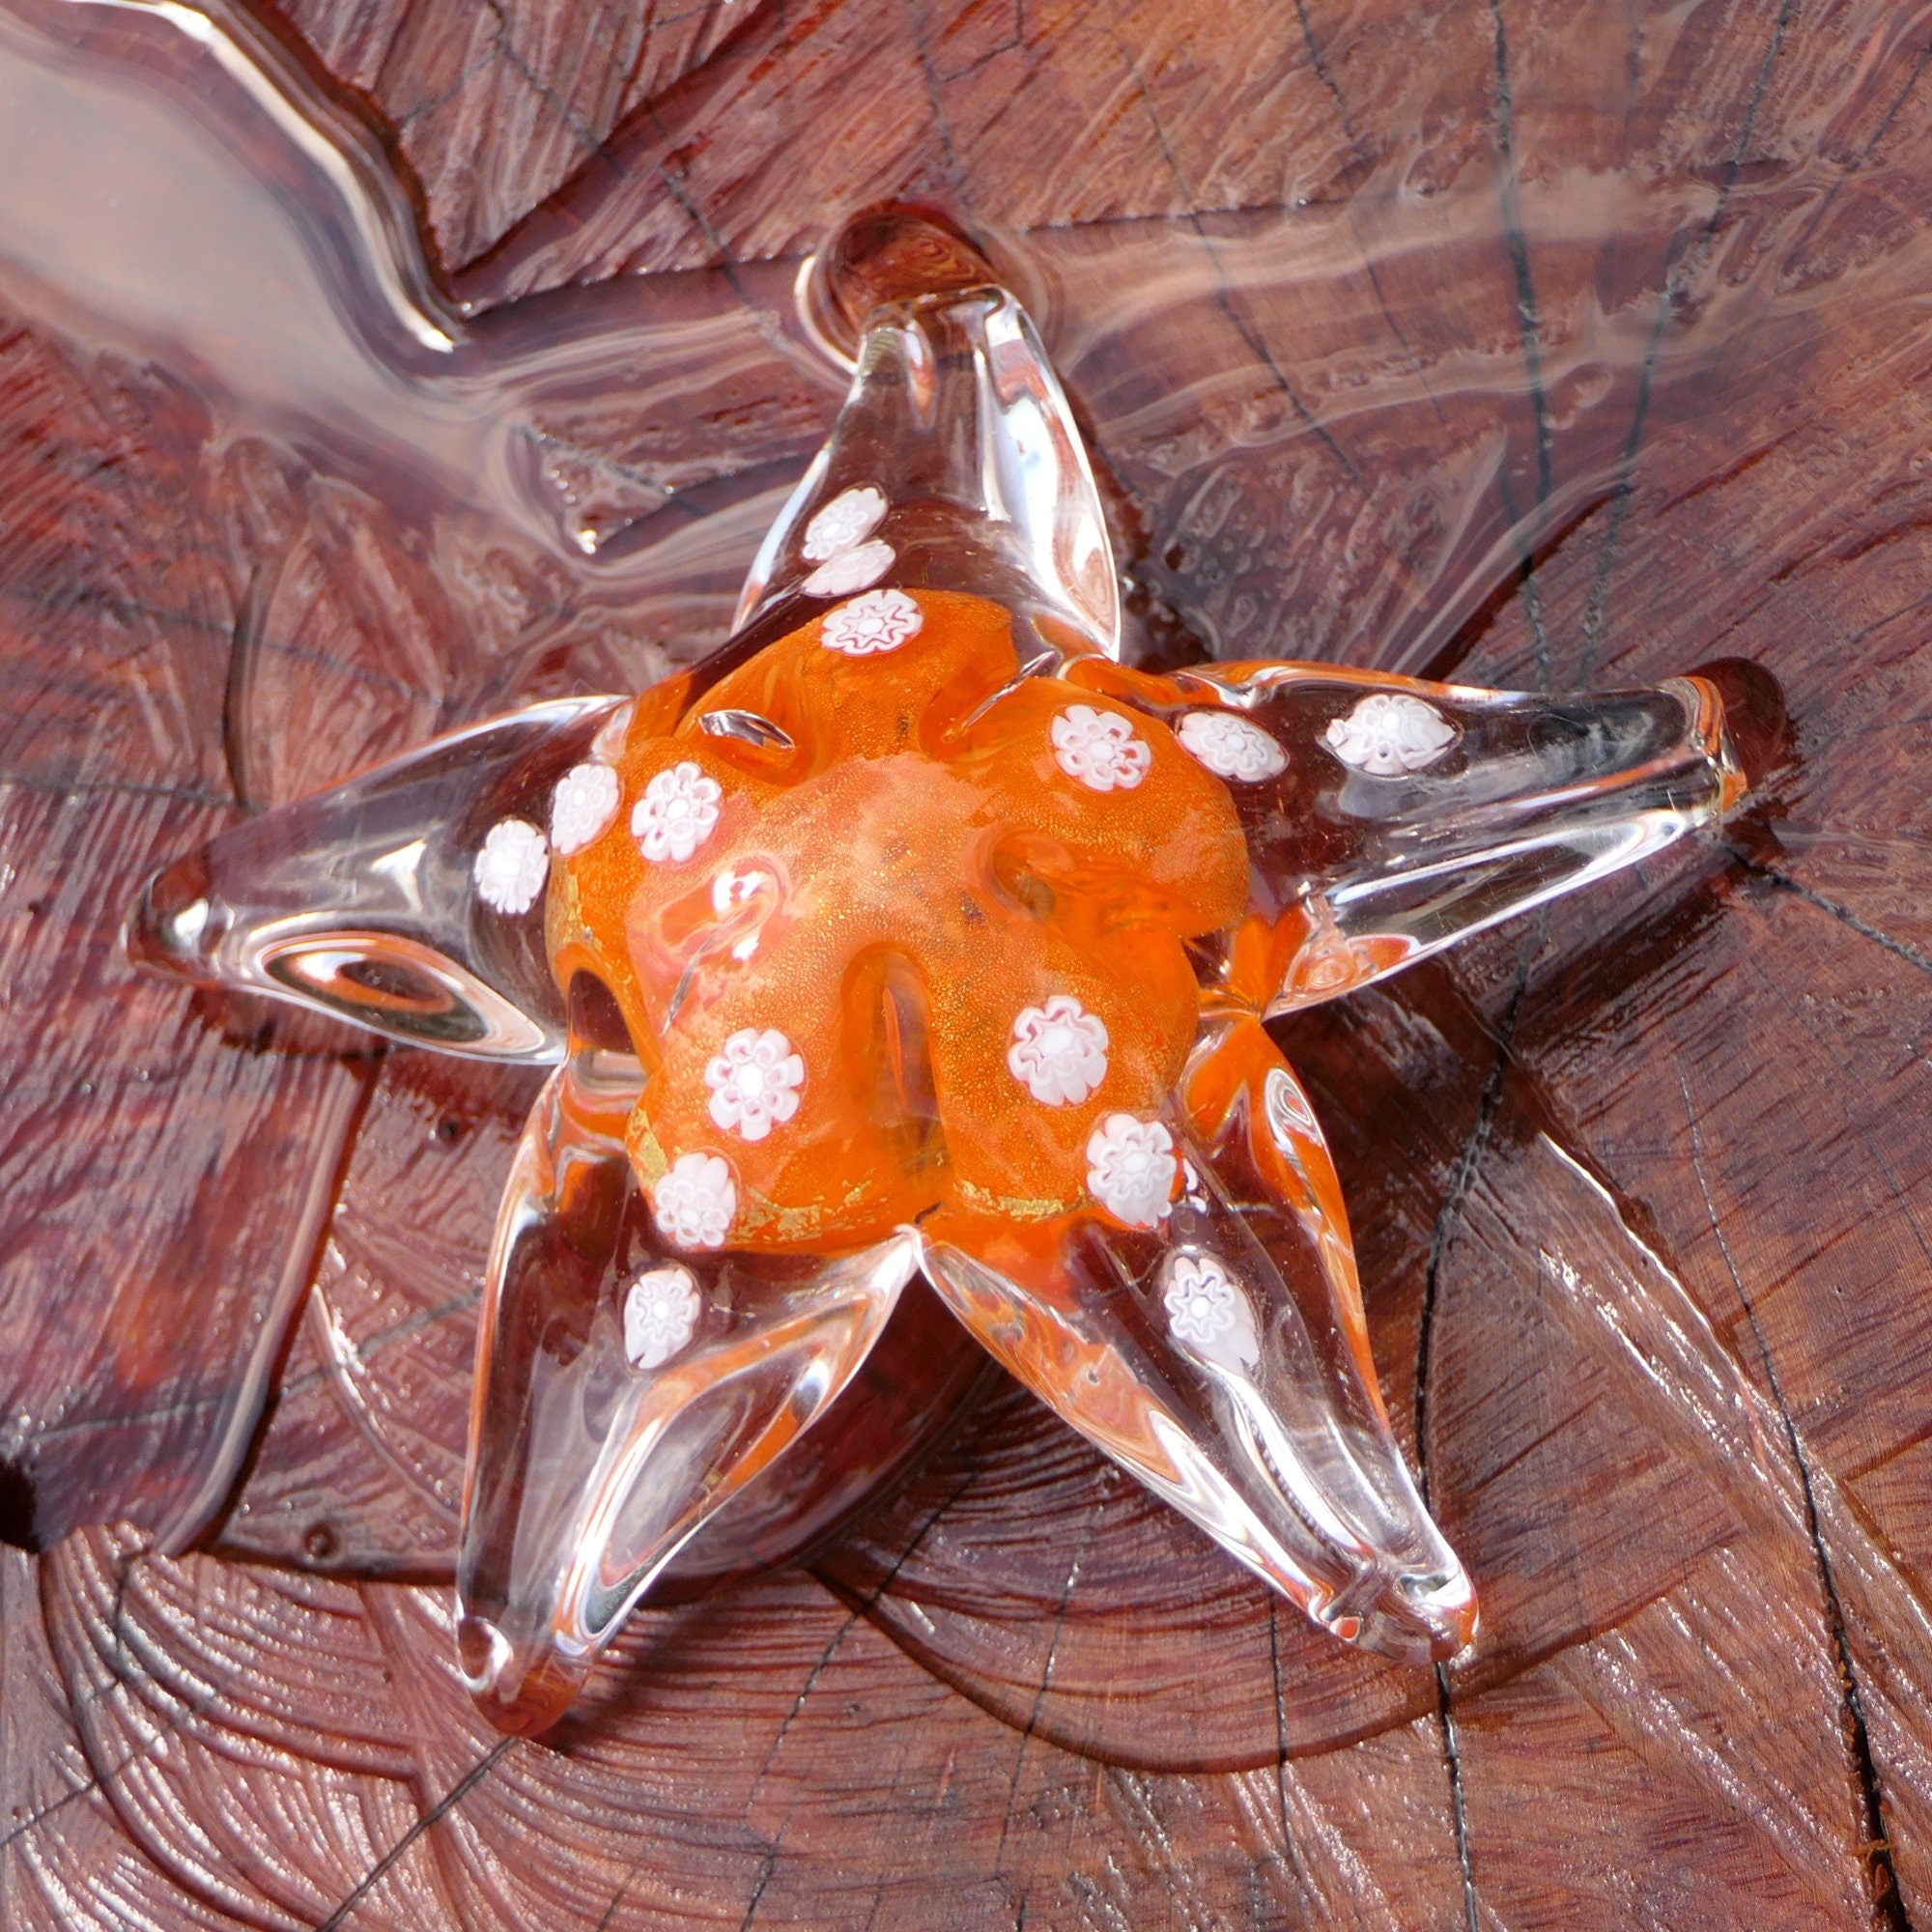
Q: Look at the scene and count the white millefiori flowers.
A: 15